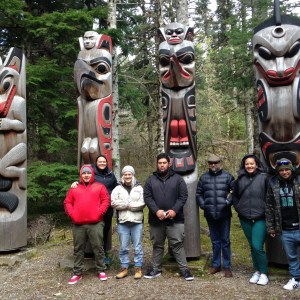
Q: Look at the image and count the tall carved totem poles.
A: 4